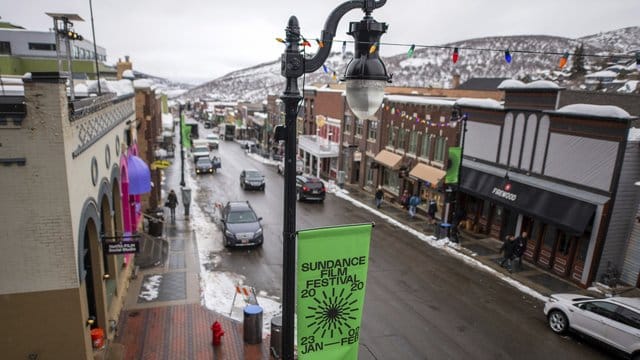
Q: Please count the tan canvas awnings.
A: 2